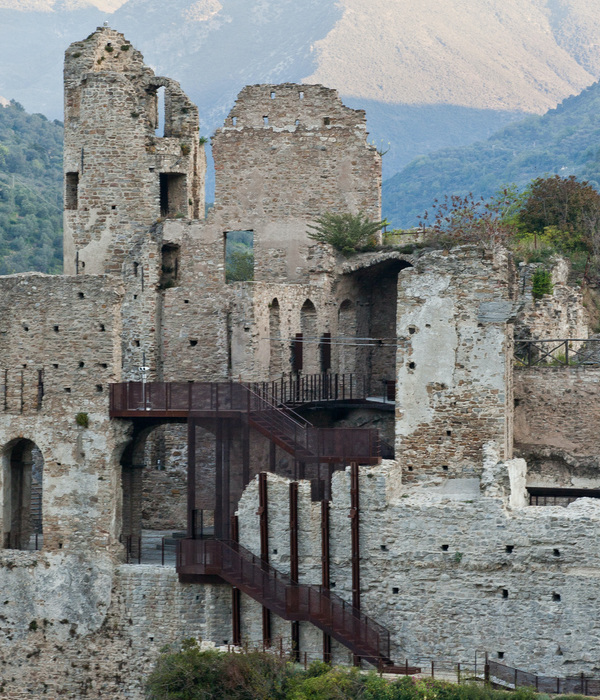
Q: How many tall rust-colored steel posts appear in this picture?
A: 5